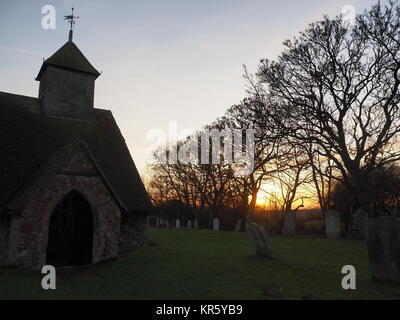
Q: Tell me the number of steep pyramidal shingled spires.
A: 1